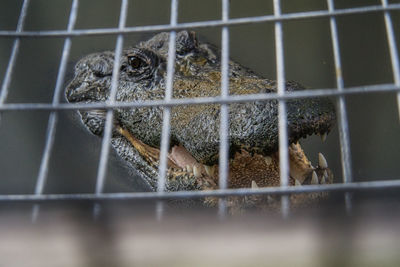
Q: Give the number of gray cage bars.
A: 11